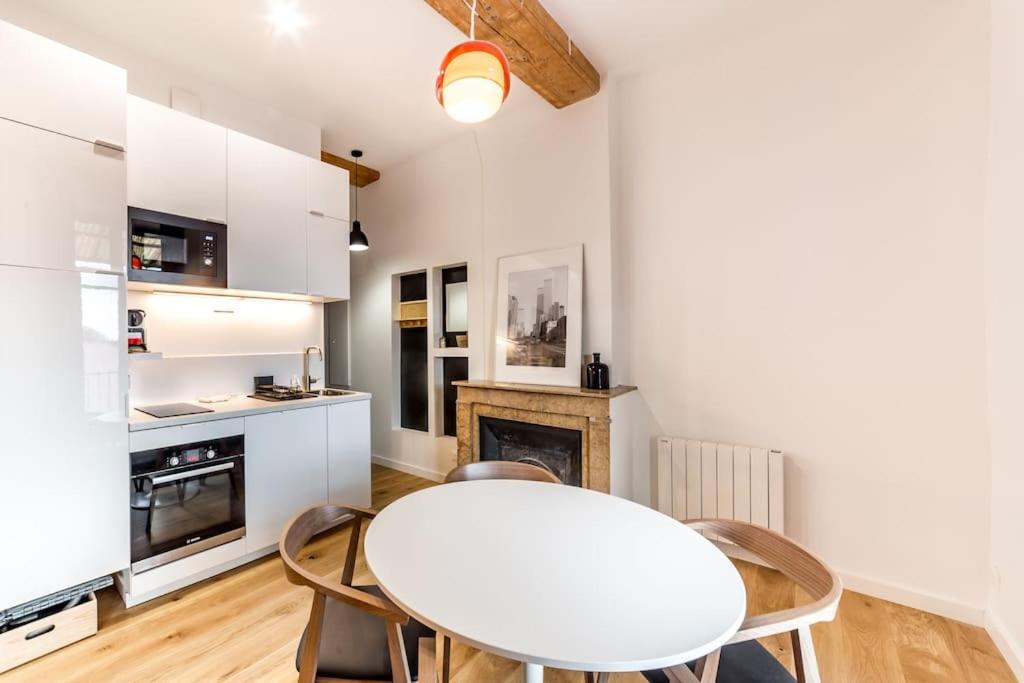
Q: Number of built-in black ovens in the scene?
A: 1